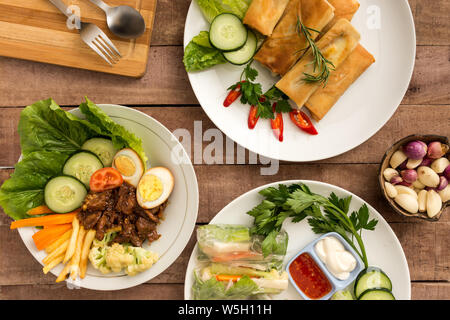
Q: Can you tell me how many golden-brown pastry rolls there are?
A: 5